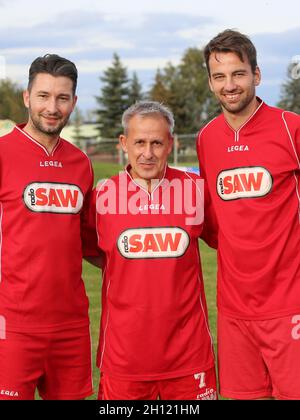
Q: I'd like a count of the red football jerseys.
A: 3